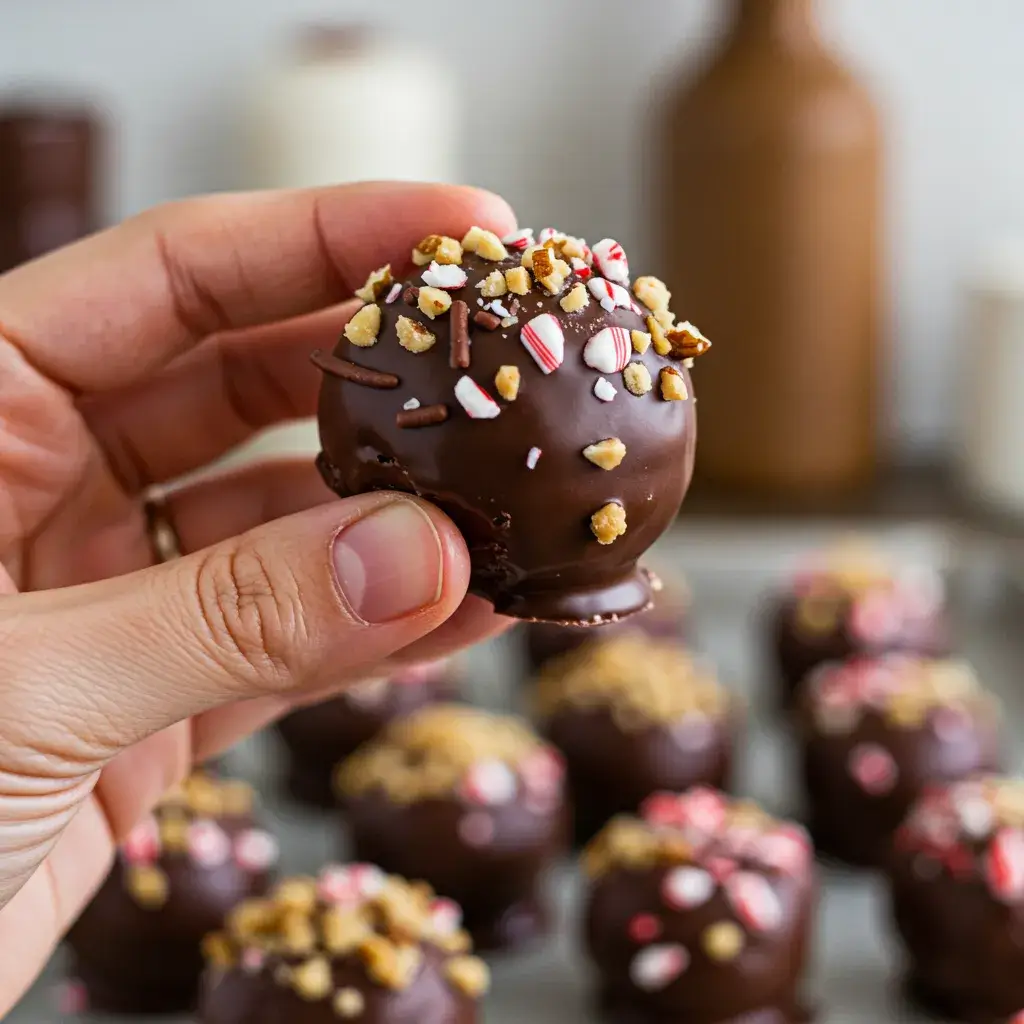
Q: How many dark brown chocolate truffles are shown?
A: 11